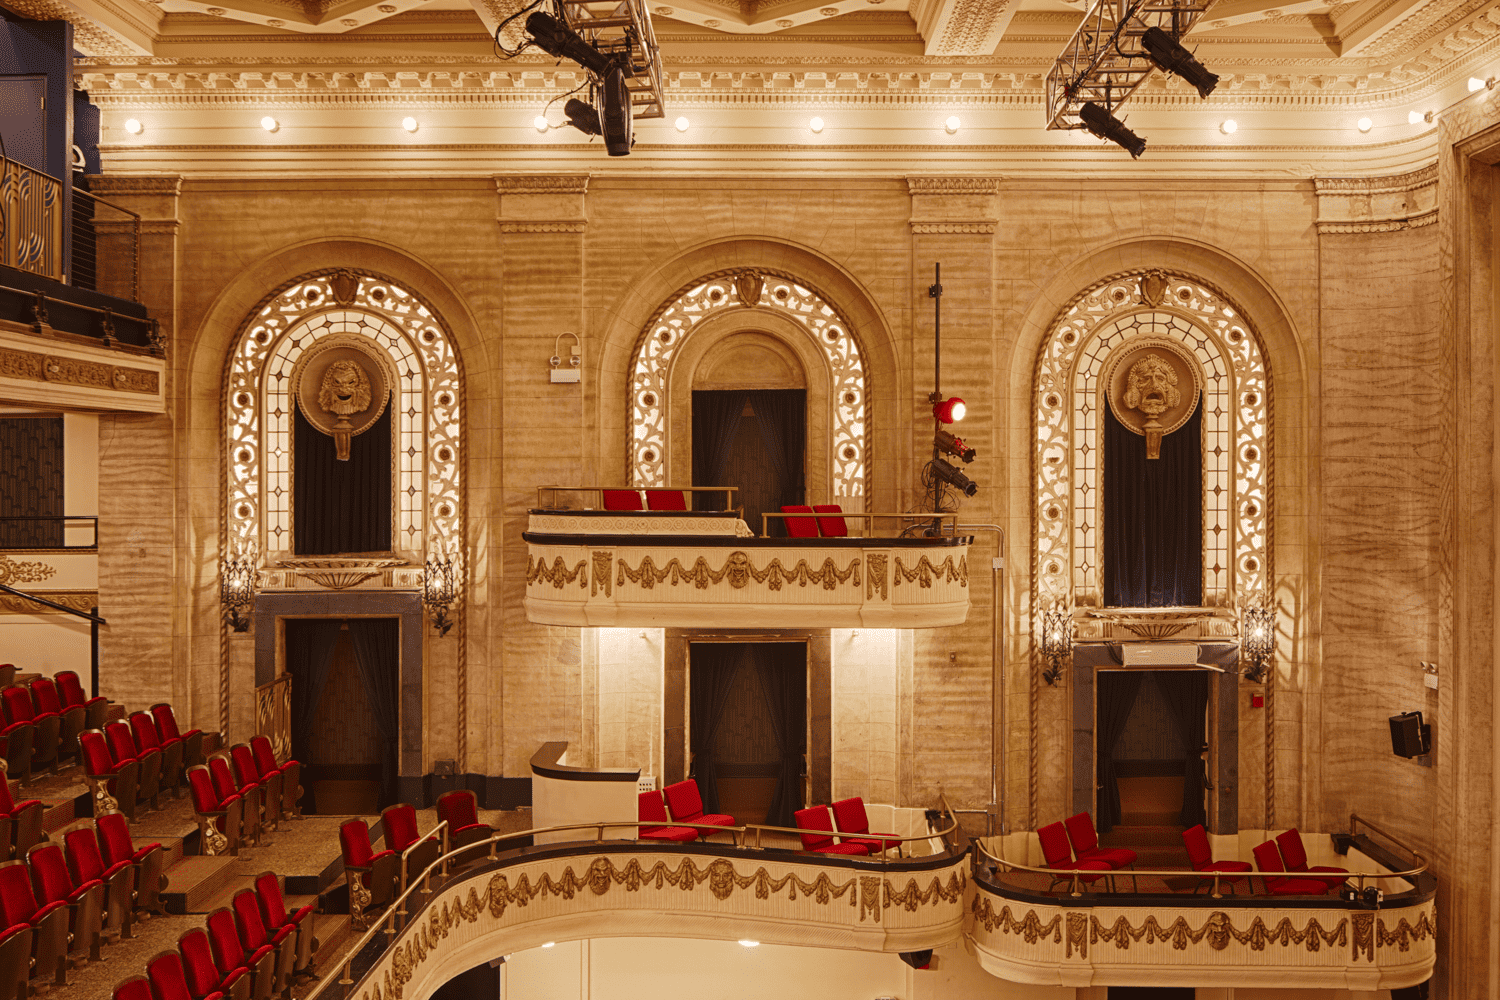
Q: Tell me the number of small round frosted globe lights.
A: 11